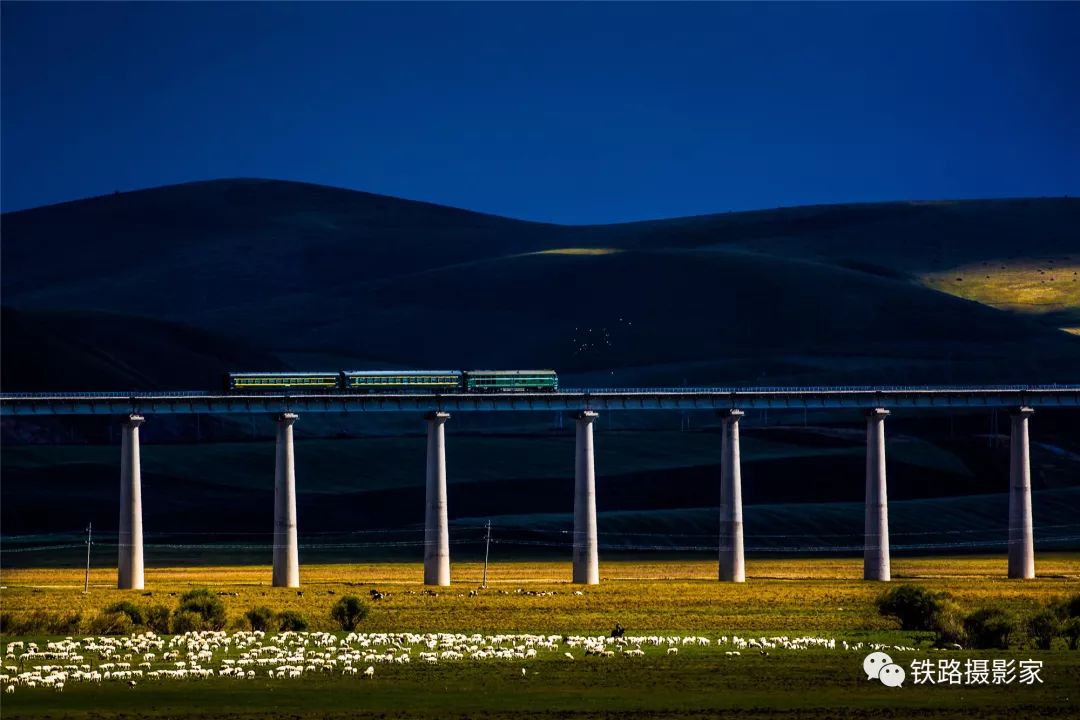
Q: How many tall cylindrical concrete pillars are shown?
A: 7